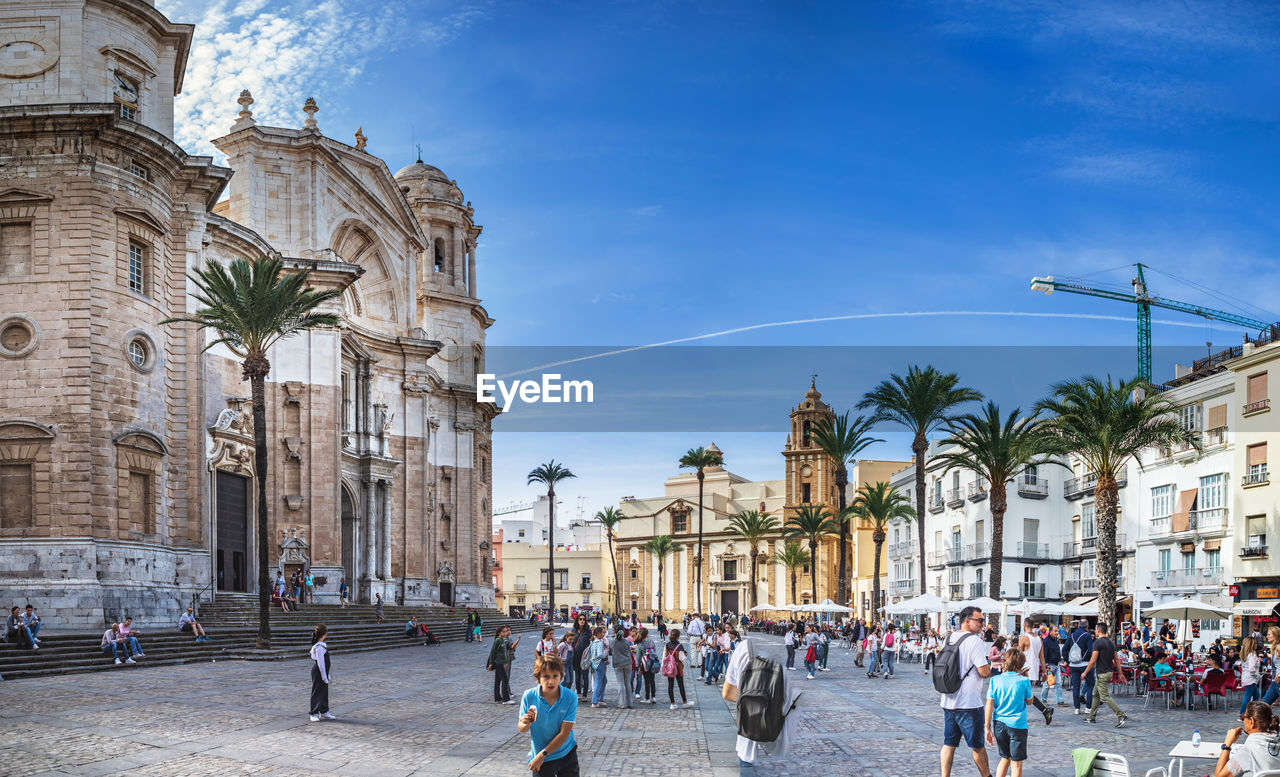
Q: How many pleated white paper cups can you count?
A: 0